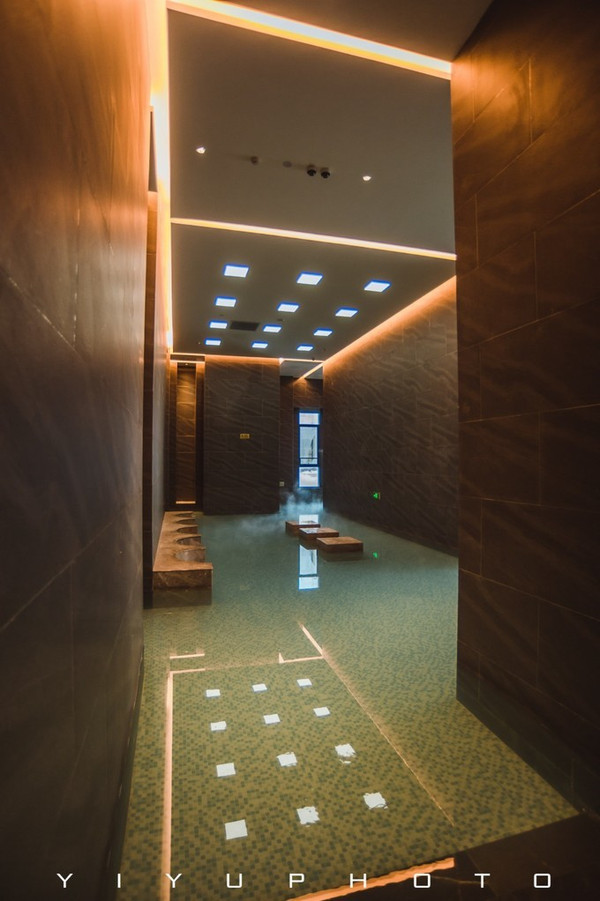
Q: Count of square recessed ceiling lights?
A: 12